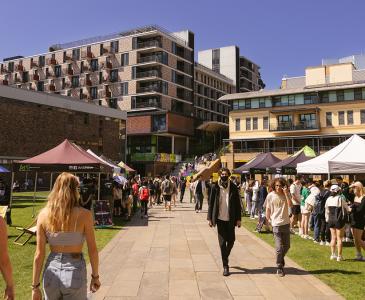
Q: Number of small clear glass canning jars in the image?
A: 0